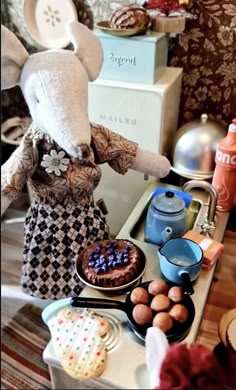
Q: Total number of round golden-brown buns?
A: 7